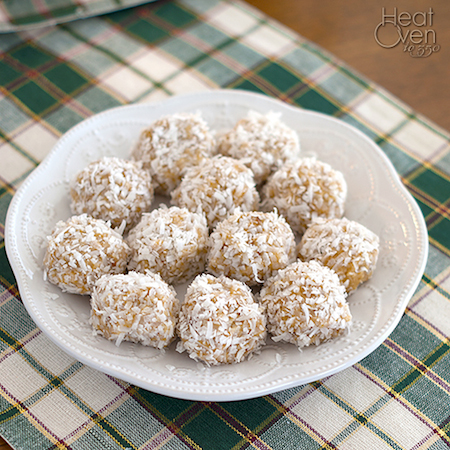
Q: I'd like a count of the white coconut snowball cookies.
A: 12